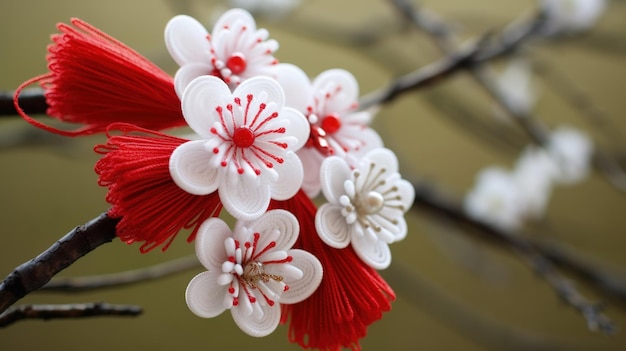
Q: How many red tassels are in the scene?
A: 3